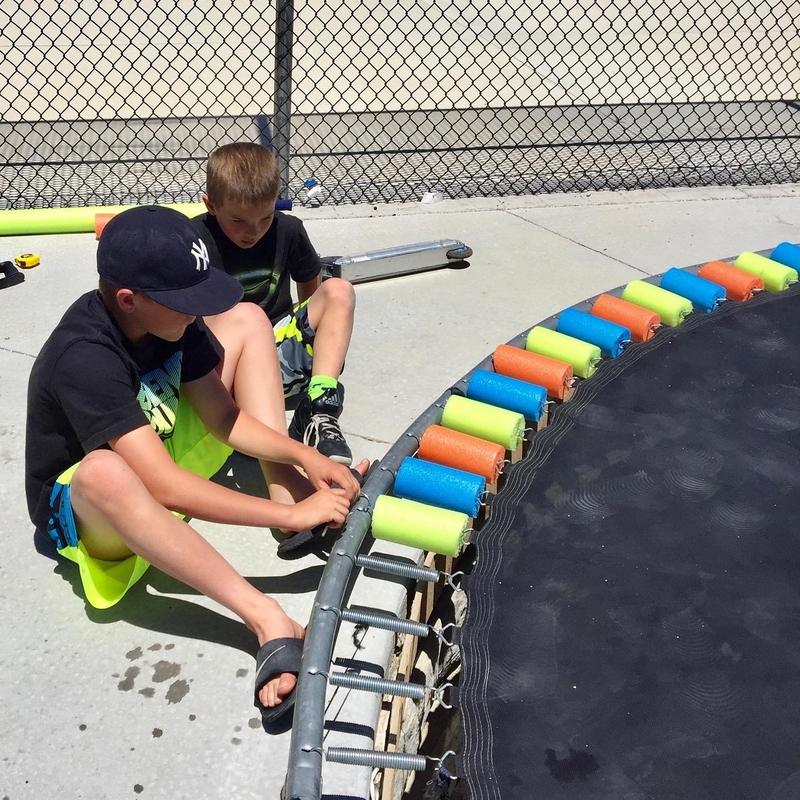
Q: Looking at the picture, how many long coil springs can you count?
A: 4